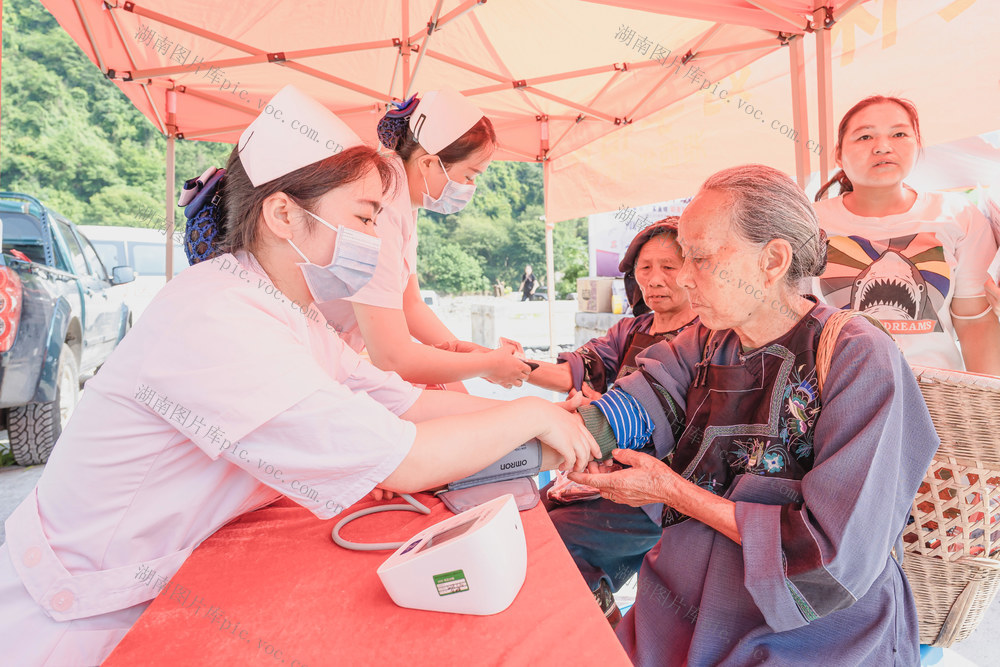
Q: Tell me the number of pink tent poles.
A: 4